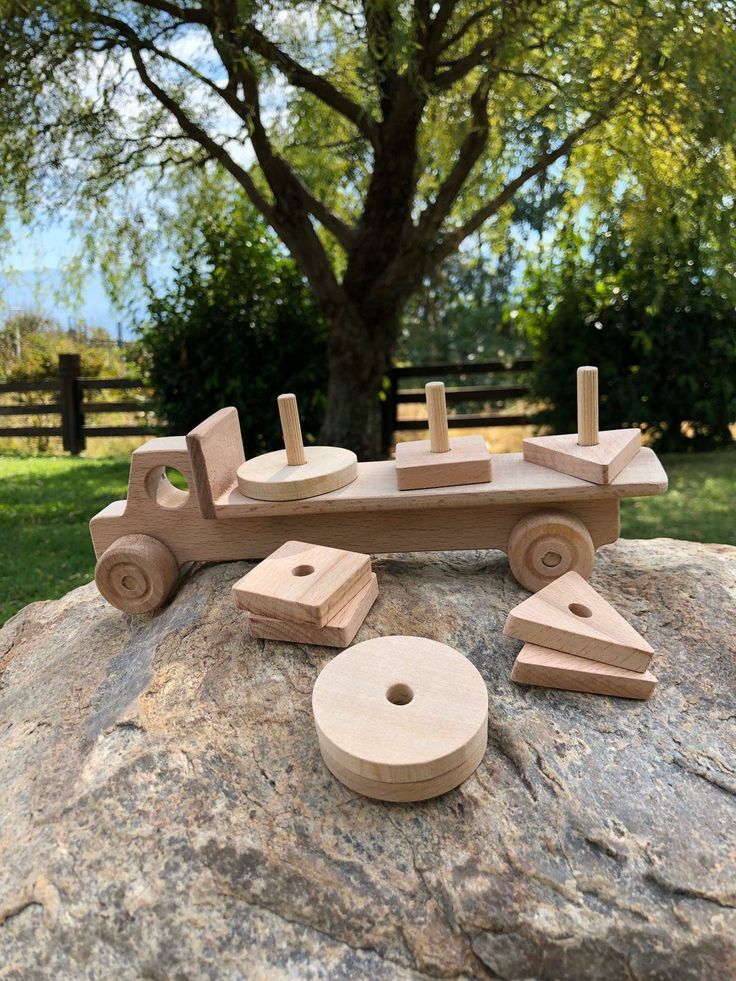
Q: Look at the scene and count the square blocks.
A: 3